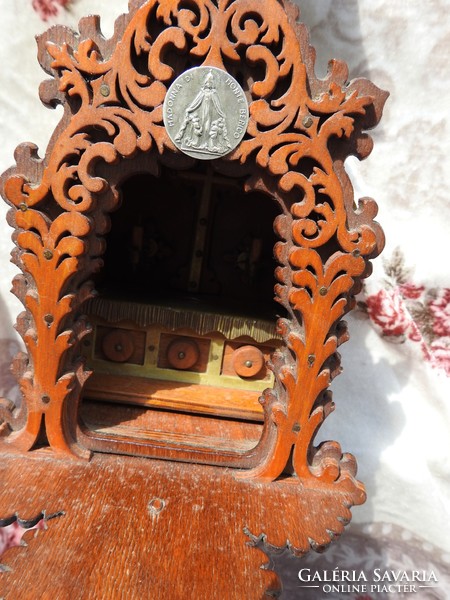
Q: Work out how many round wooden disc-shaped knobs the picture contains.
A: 3